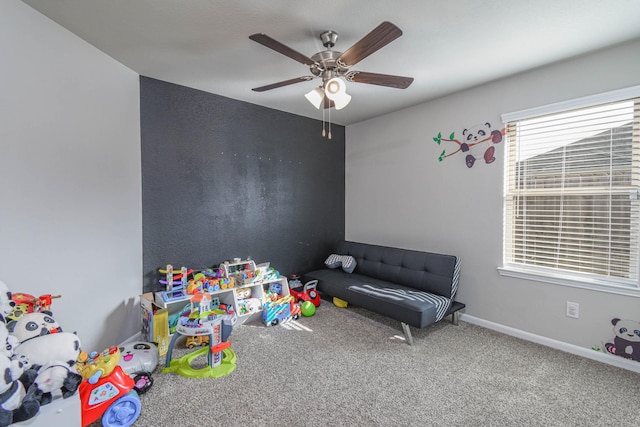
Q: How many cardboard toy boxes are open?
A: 1